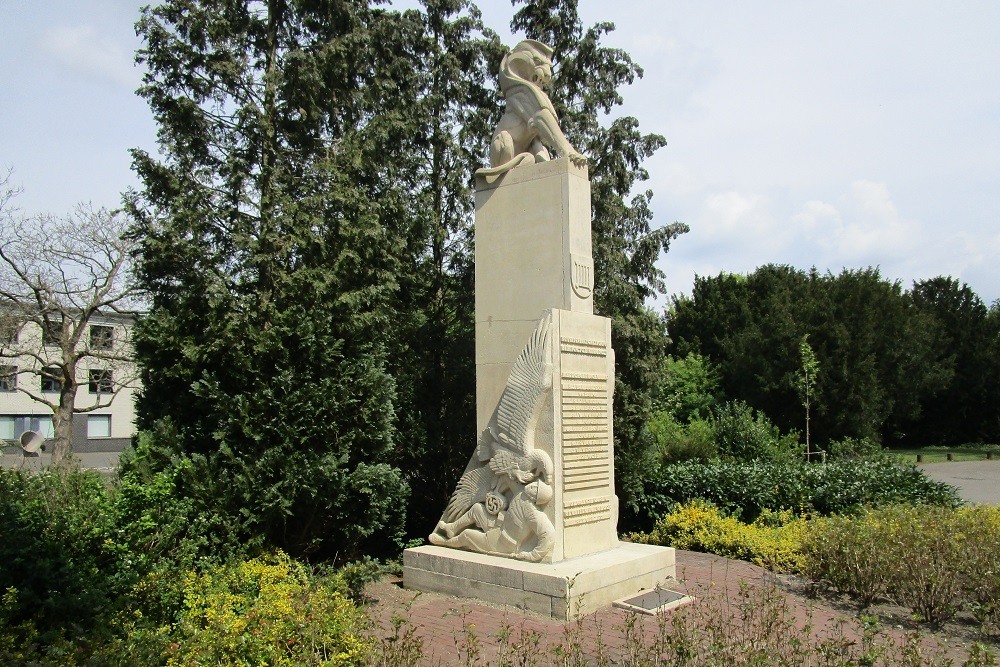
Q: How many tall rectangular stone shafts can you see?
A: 1